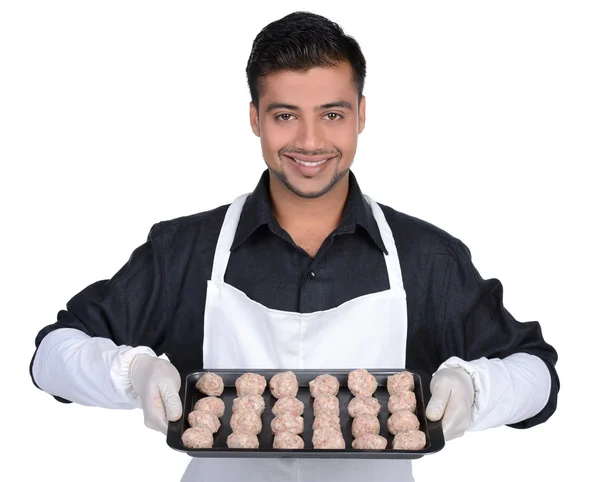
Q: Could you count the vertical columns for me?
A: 6